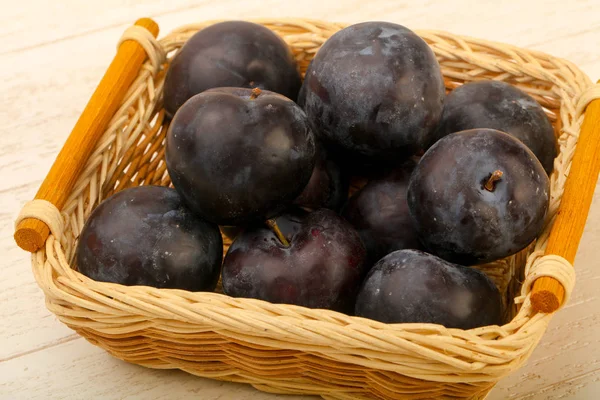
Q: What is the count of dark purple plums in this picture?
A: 10